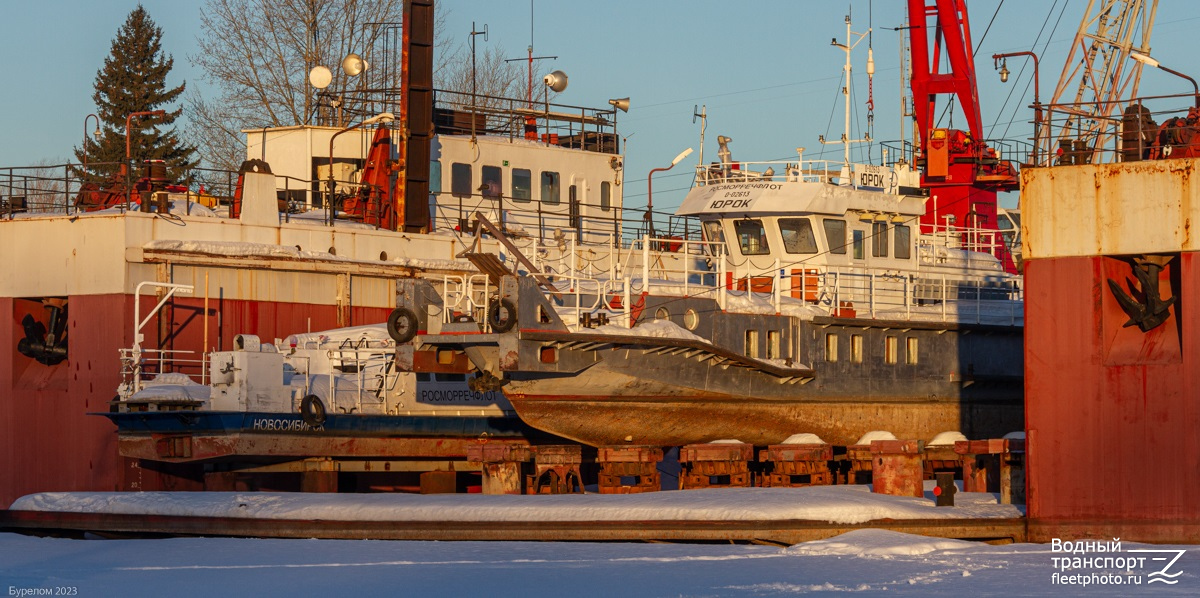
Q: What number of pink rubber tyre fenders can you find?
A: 0